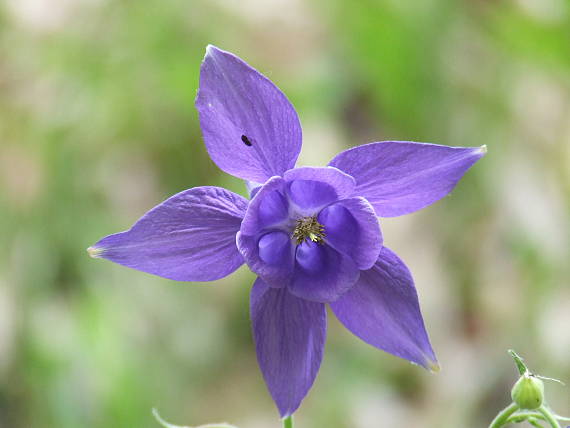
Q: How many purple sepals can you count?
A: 5